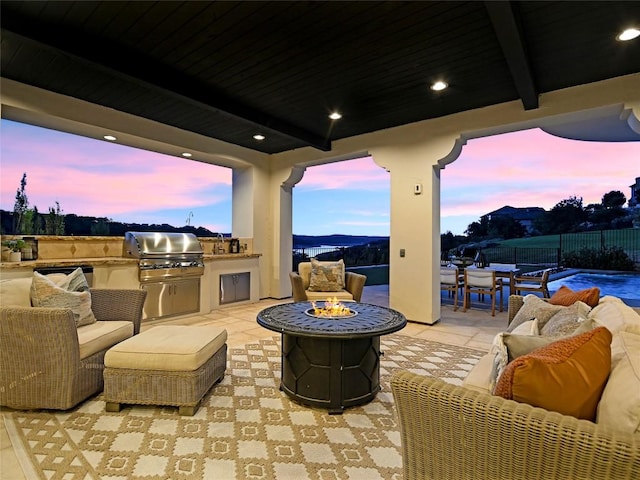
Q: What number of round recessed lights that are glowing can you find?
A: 6